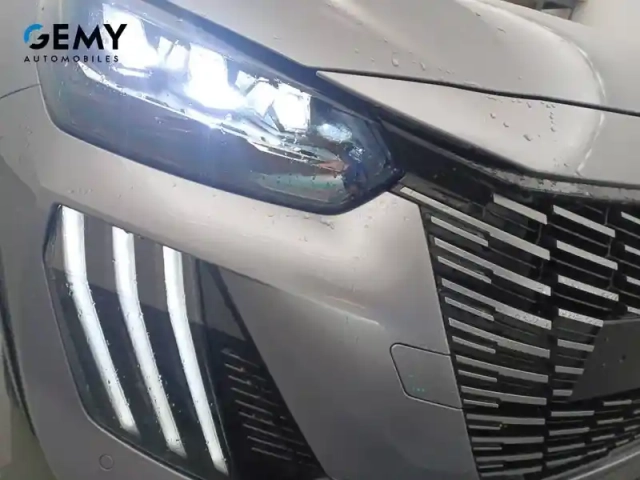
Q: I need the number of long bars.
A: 3